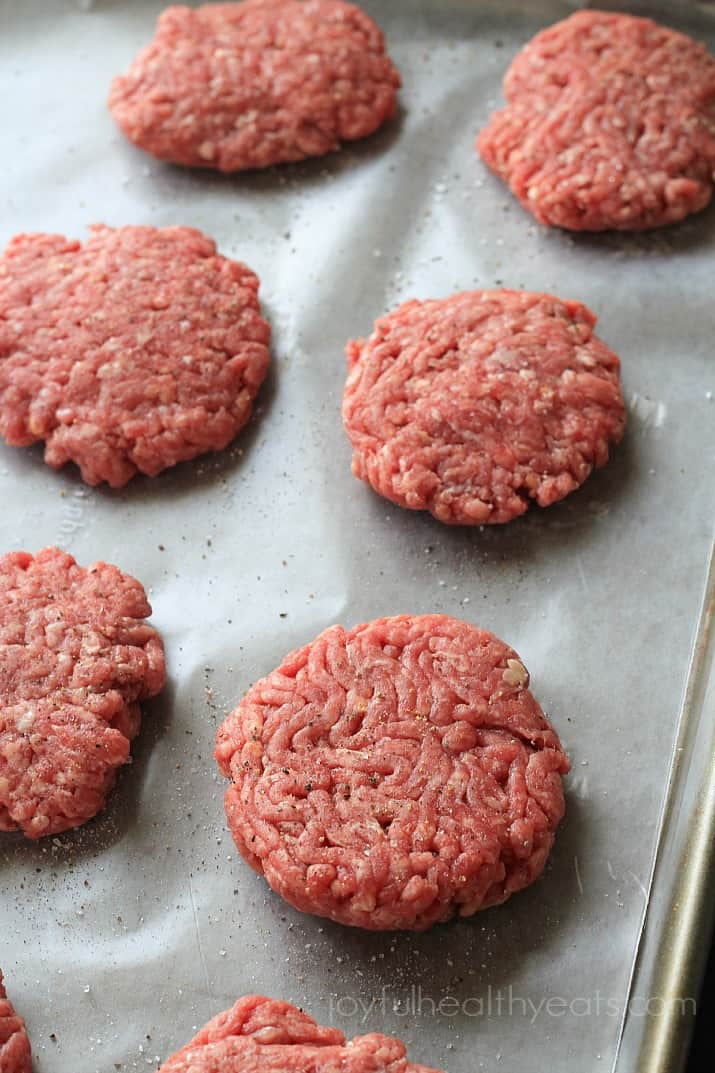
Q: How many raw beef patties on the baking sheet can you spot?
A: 8